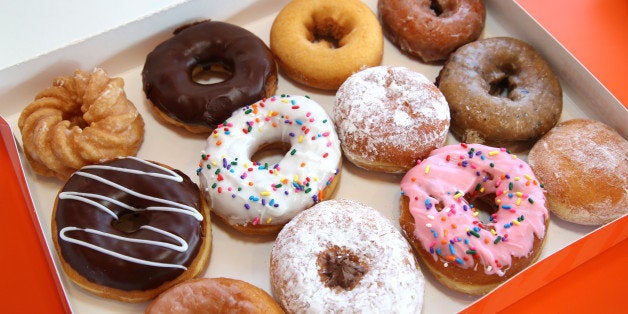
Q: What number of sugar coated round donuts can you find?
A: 3